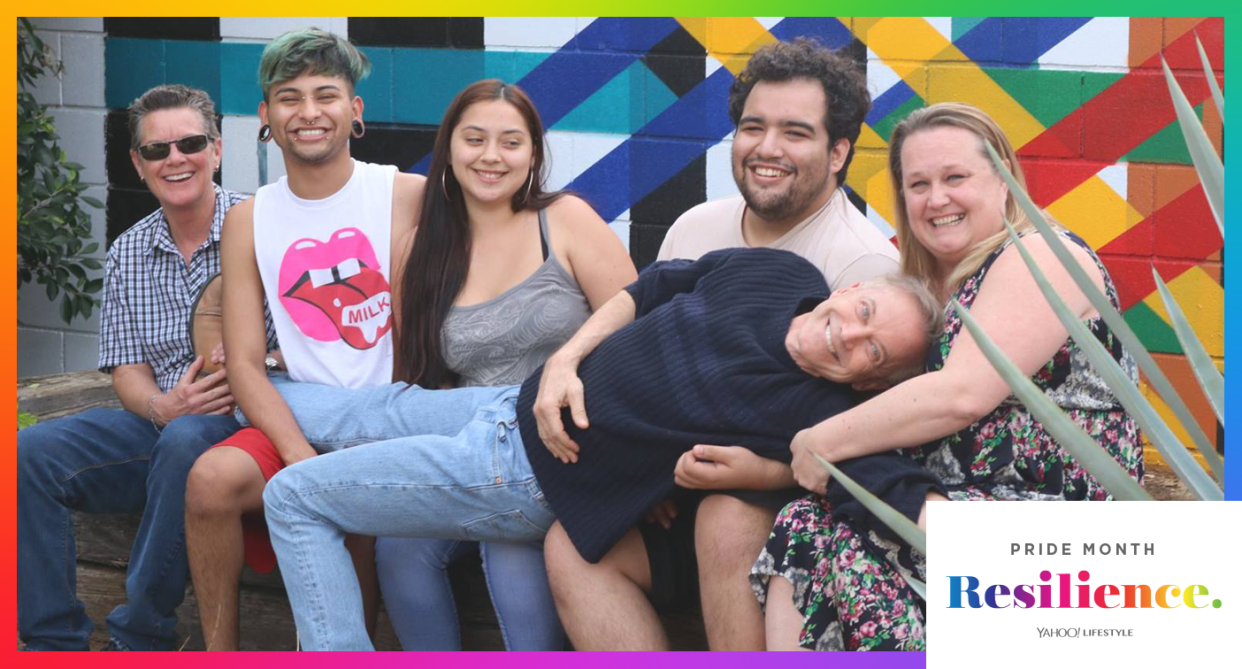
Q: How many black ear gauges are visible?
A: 2